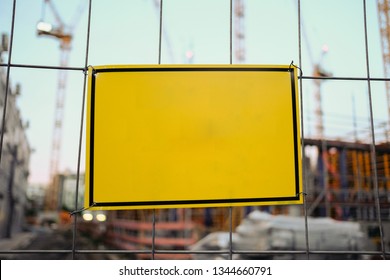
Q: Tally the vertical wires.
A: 6